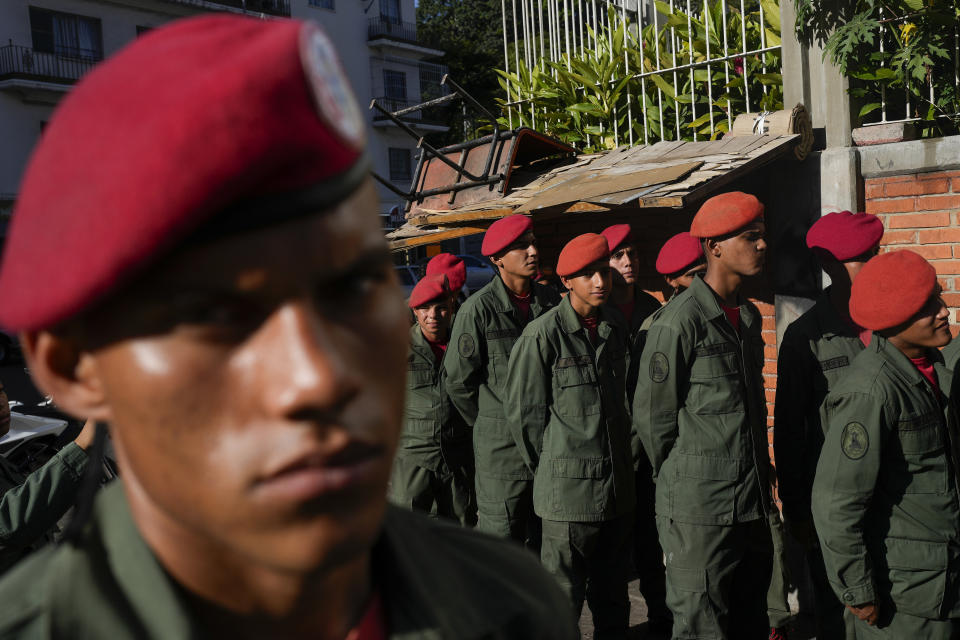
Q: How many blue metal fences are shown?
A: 0